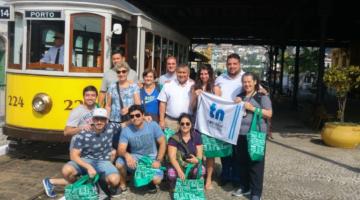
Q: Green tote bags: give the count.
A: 6